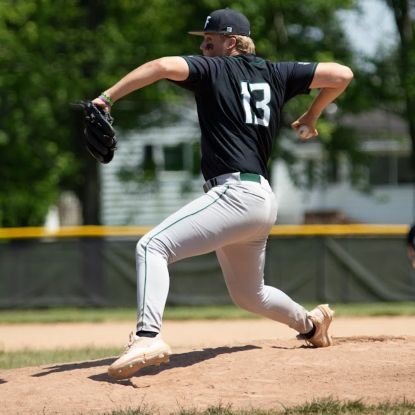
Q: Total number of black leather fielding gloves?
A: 1